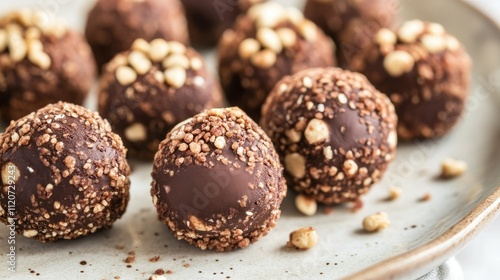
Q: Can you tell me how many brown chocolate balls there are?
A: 10